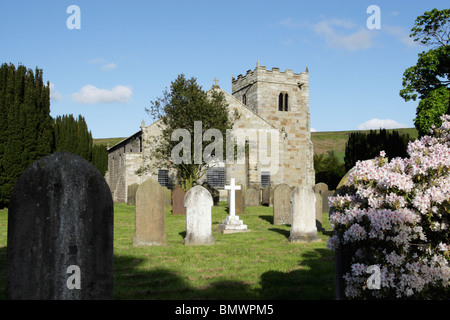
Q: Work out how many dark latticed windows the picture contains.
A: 3